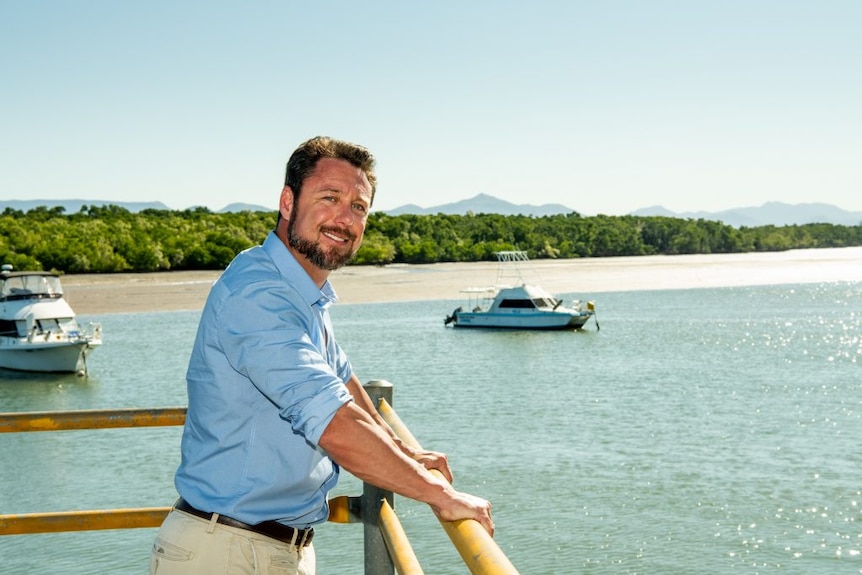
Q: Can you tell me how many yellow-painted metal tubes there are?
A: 4